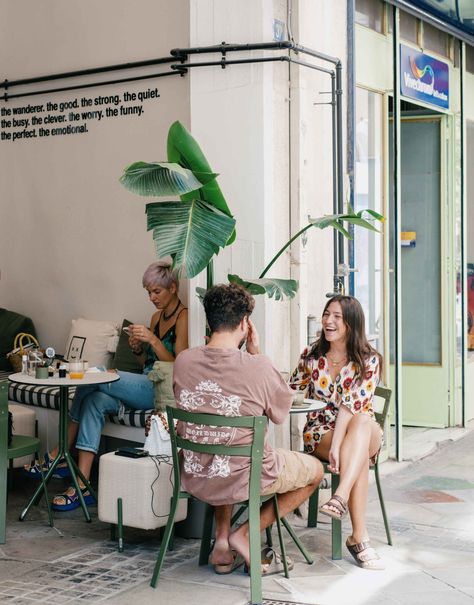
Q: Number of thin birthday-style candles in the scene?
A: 0